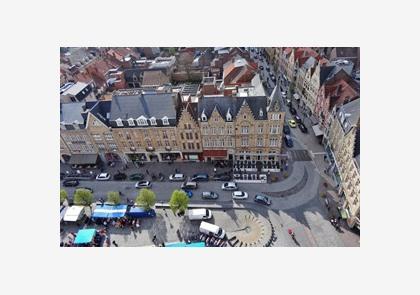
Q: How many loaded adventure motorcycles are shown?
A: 0